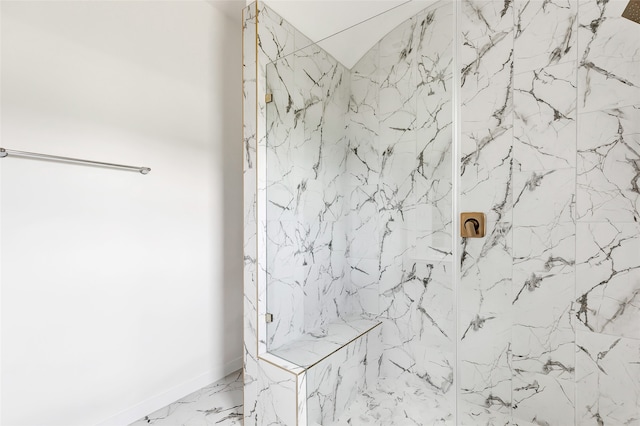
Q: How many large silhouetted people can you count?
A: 0